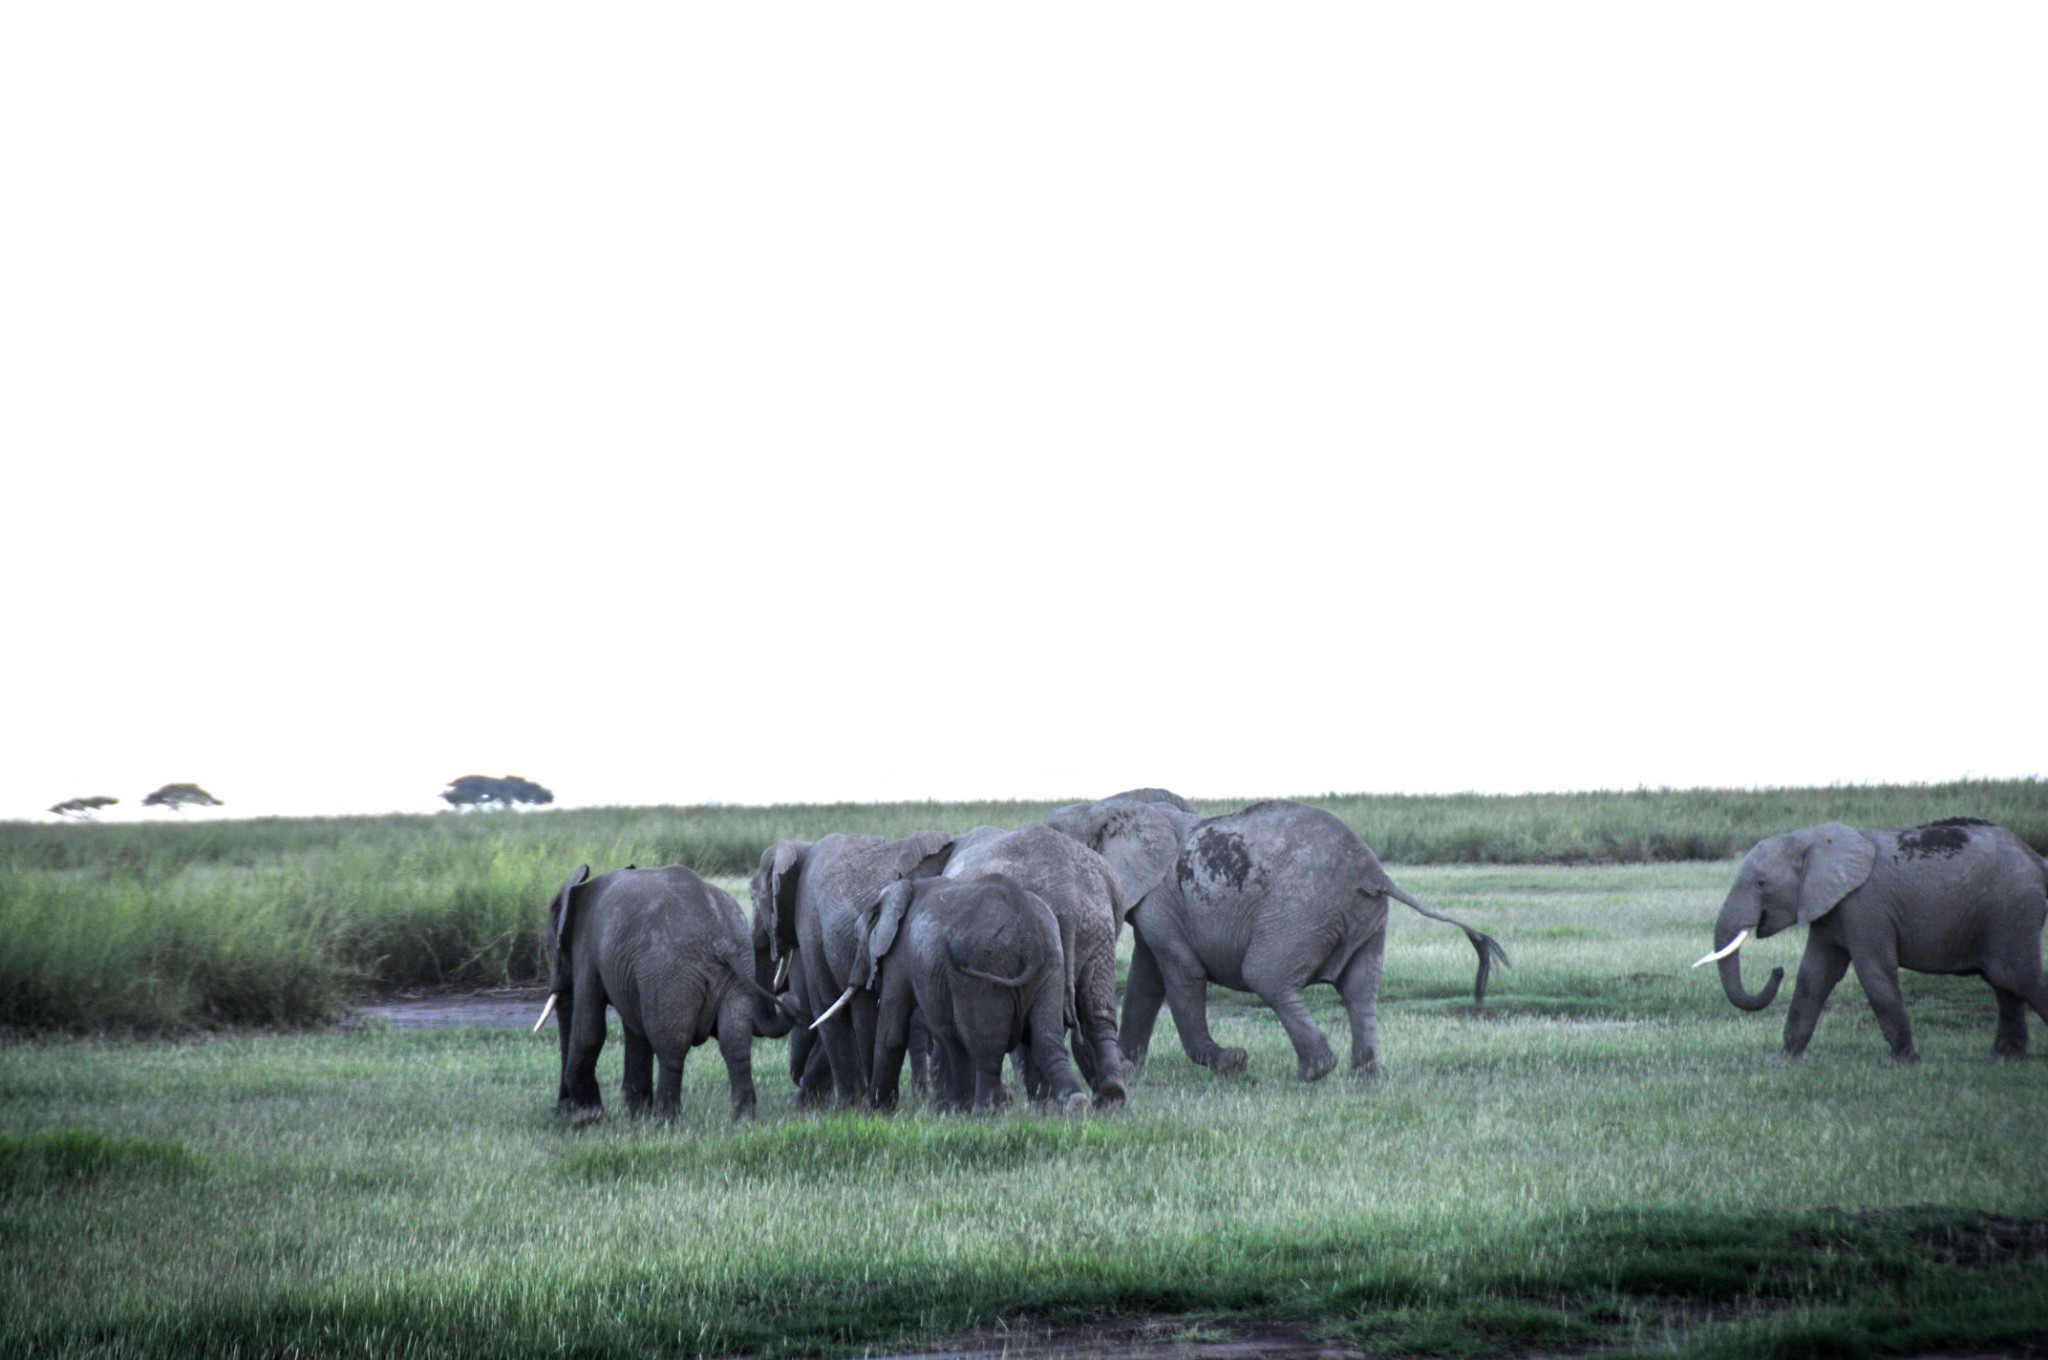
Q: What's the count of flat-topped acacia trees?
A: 3